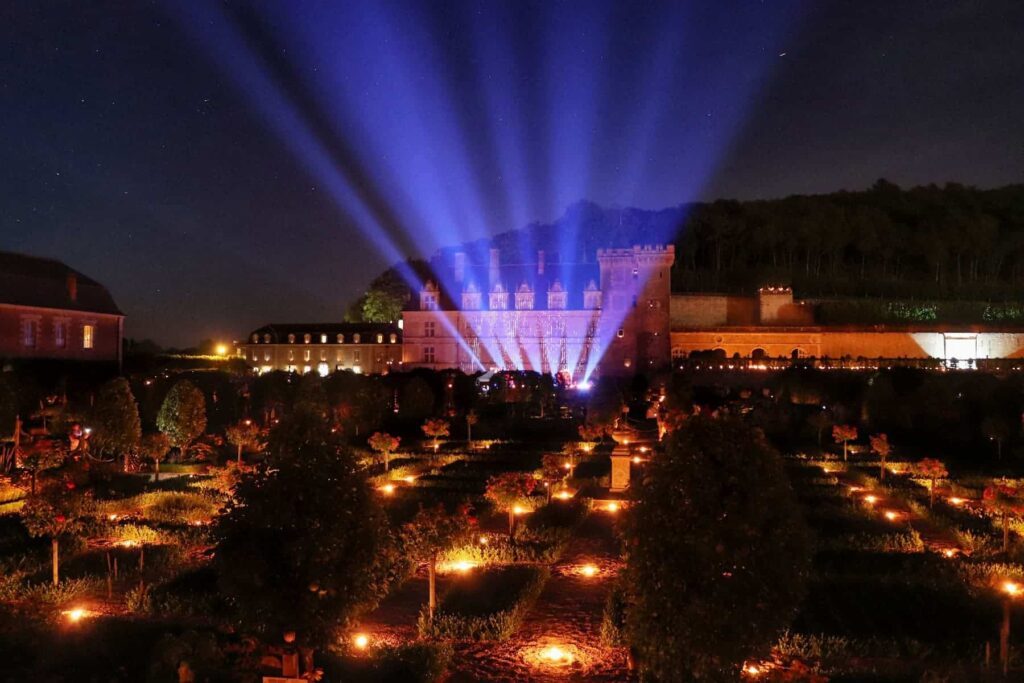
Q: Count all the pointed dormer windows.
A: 6